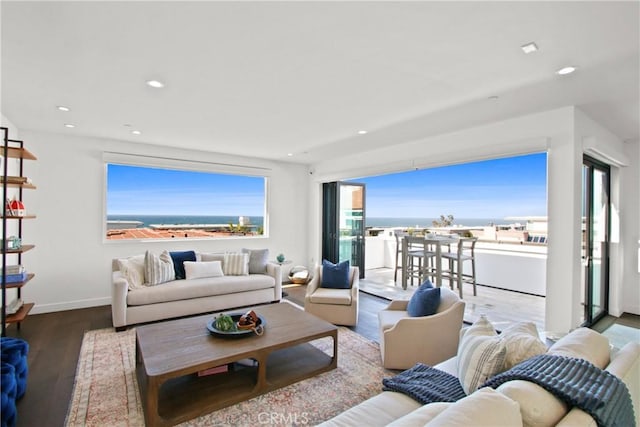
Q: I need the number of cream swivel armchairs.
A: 2